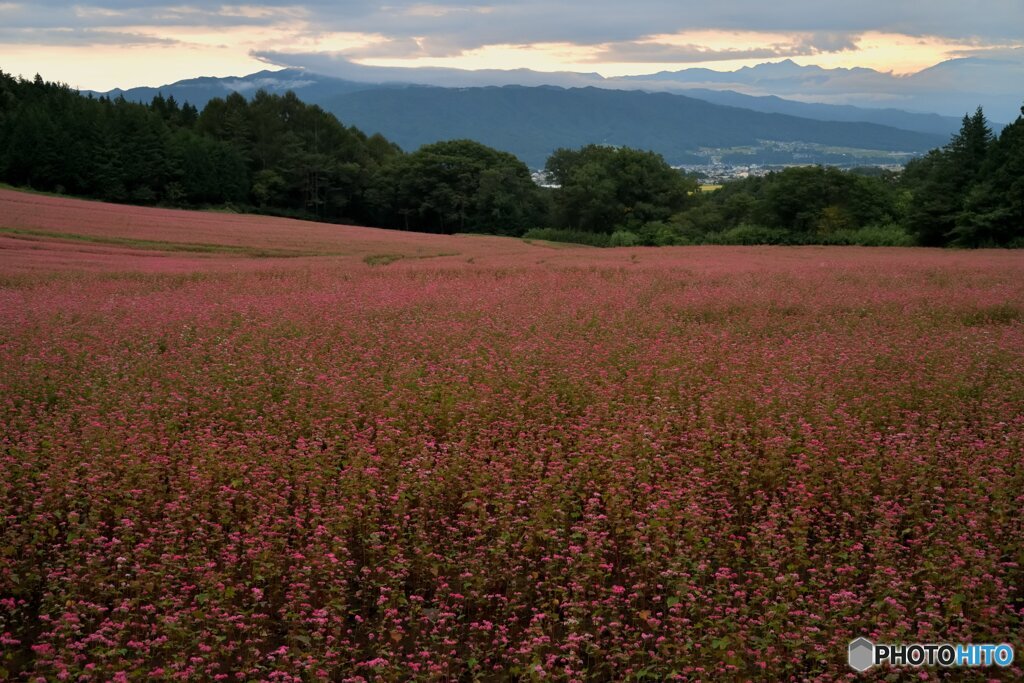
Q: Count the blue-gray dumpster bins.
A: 0